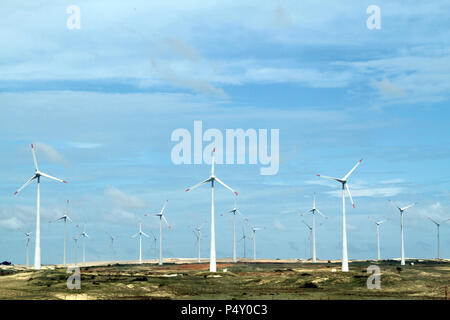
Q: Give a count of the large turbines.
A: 3